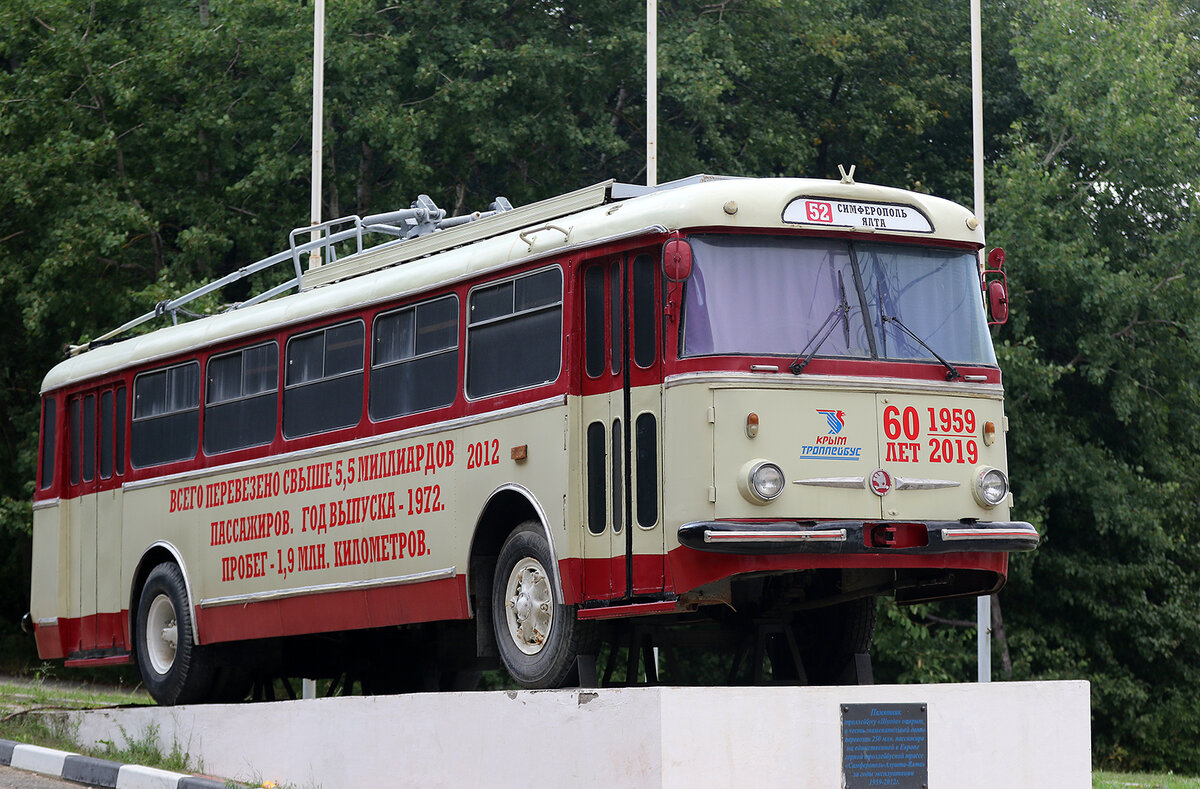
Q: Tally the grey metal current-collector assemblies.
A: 2